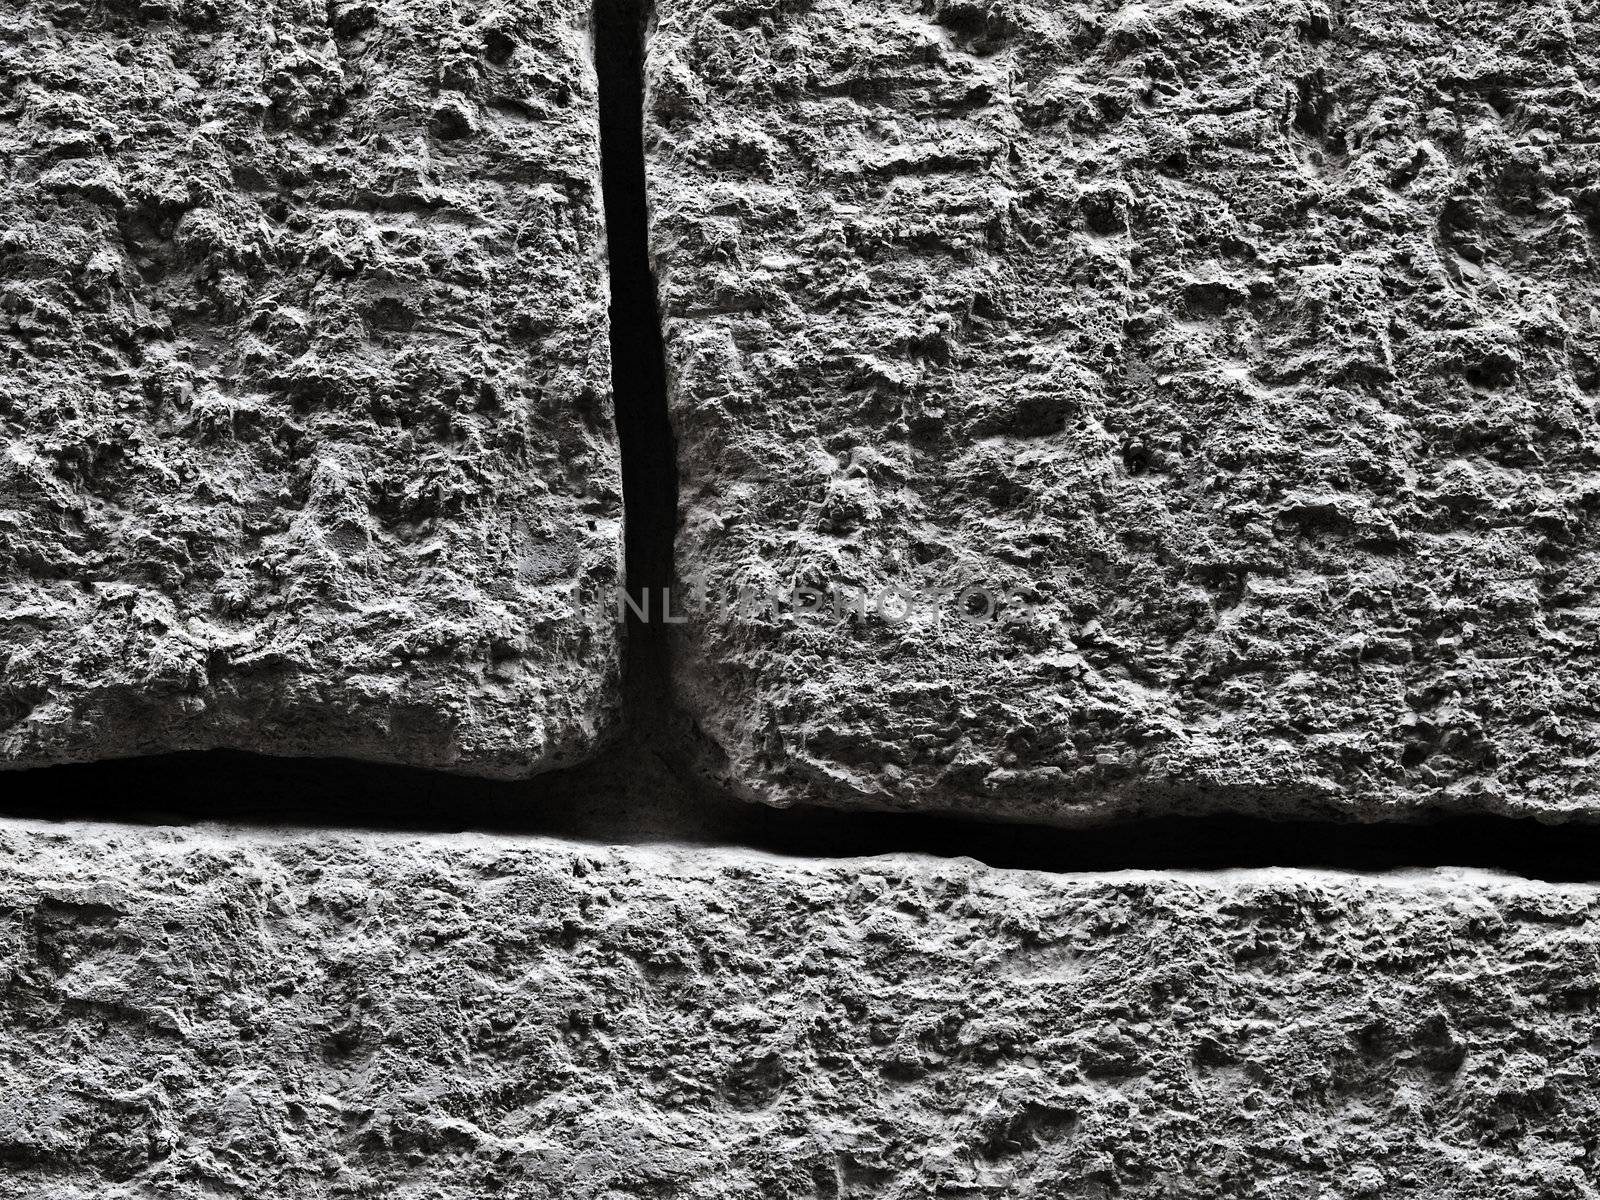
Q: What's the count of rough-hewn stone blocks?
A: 3